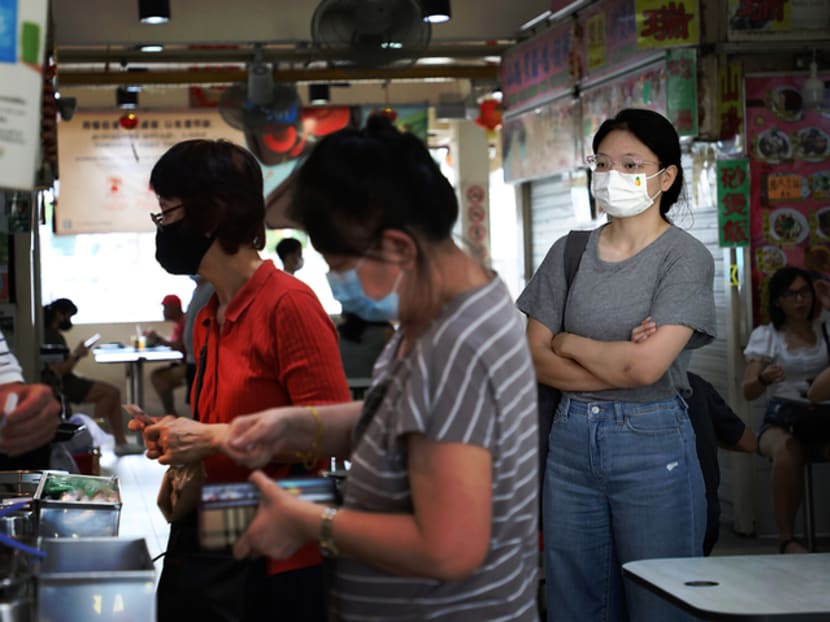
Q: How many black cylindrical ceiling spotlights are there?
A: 4